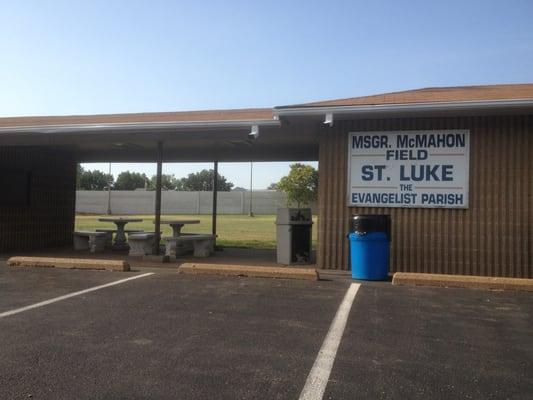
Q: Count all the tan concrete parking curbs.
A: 3